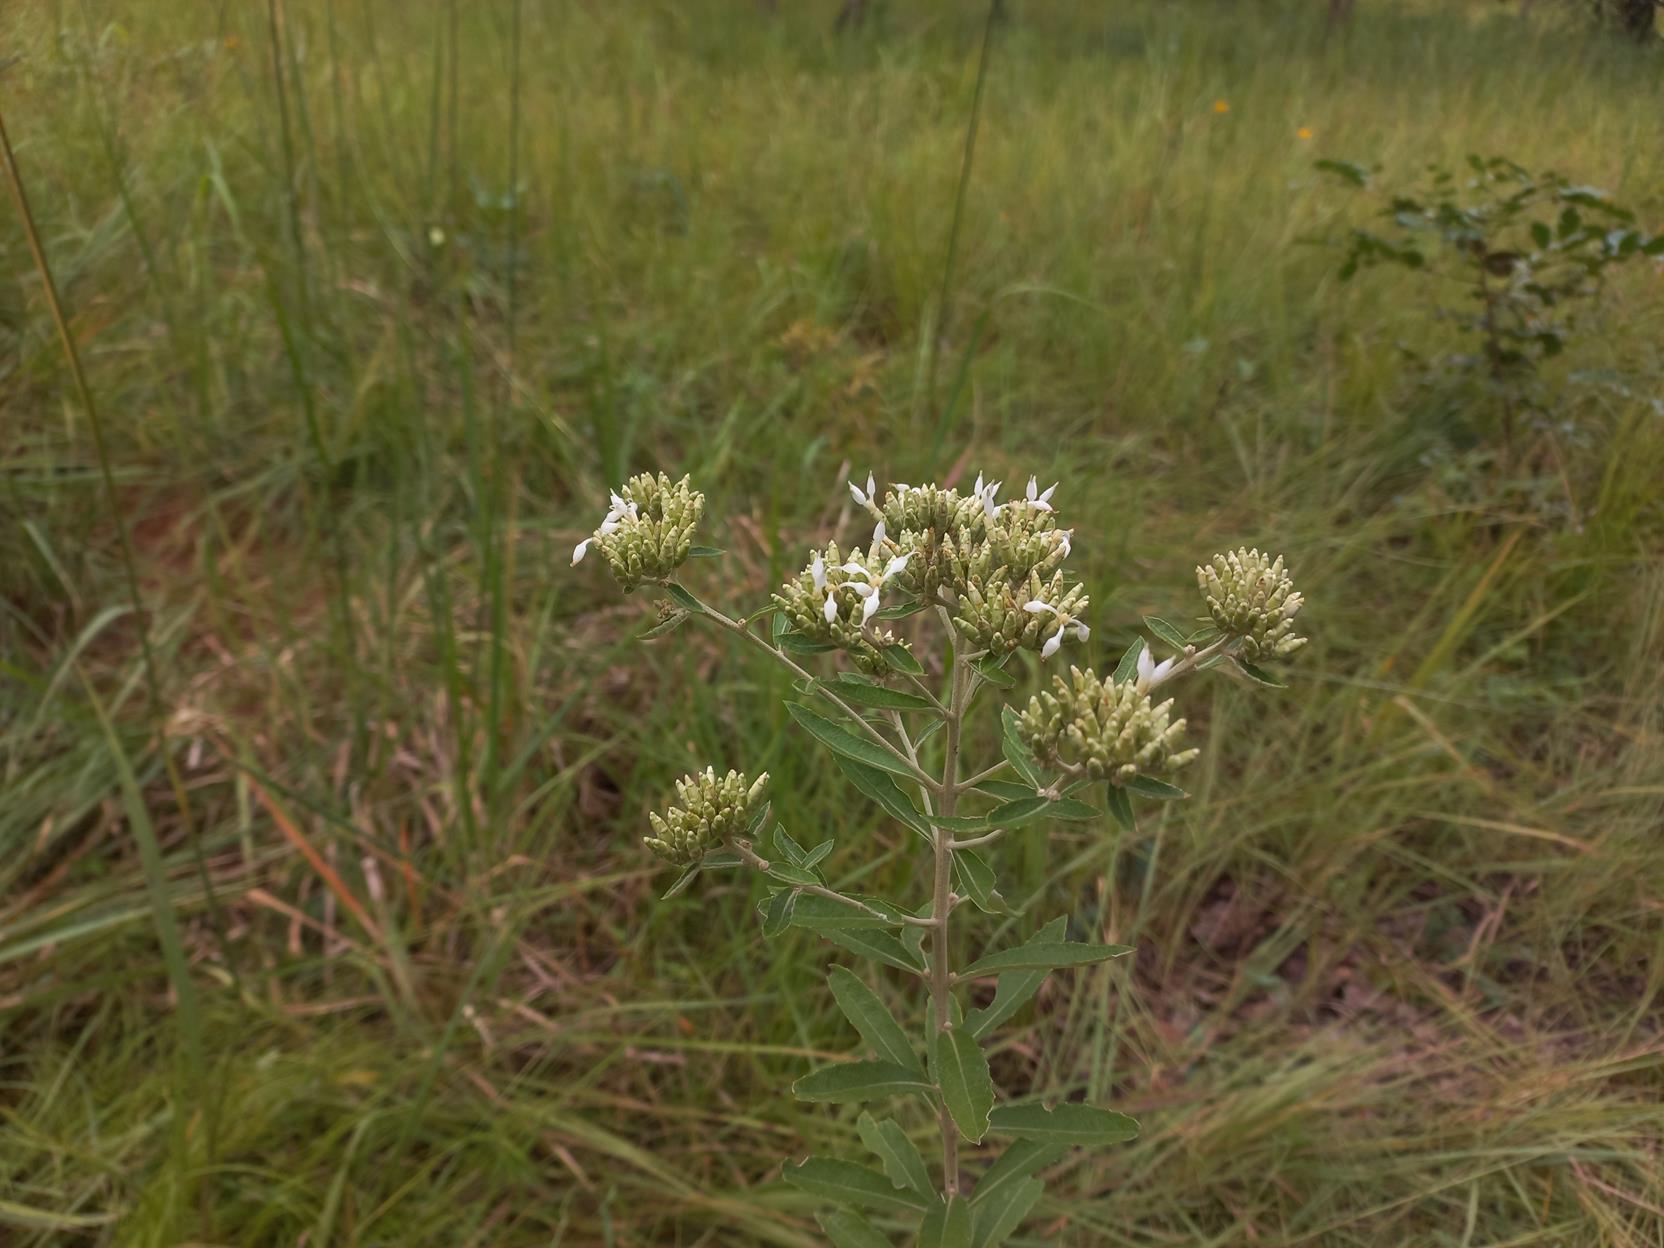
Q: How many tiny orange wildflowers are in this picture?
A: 2